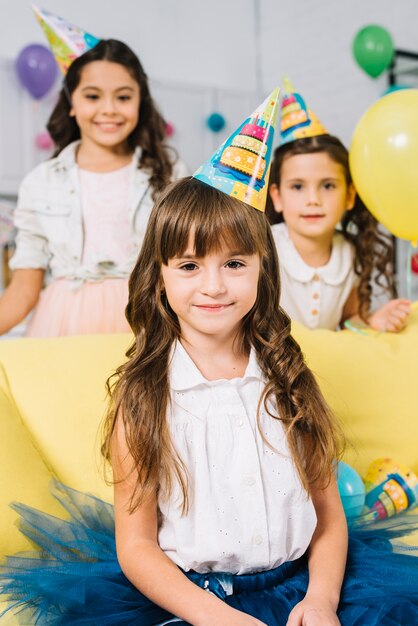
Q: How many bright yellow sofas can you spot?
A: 1